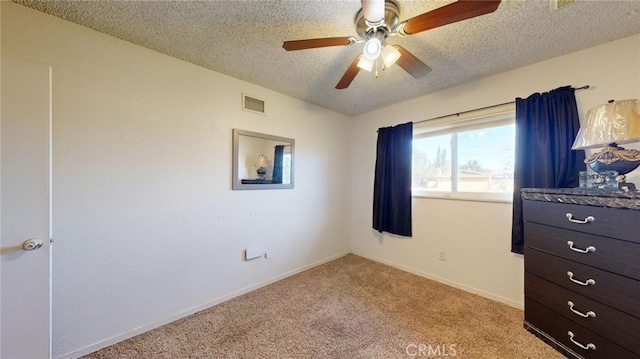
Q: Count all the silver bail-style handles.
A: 5